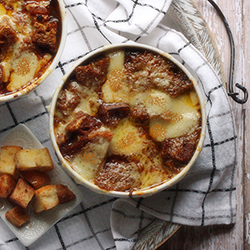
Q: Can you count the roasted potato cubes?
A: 8